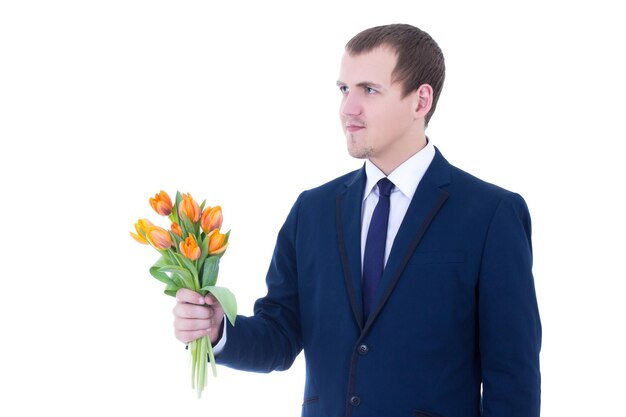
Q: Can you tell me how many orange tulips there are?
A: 8